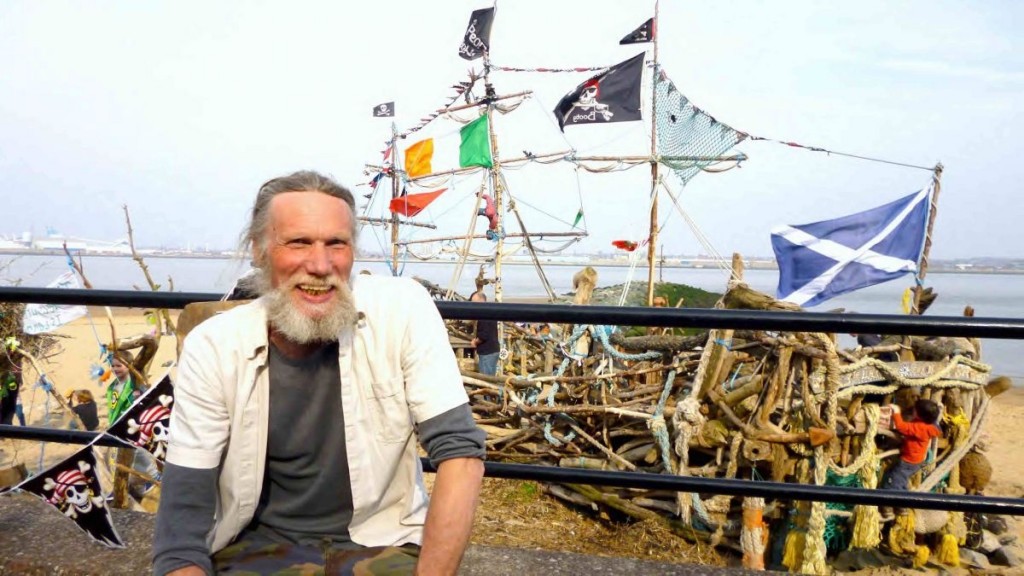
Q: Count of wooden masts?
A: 3